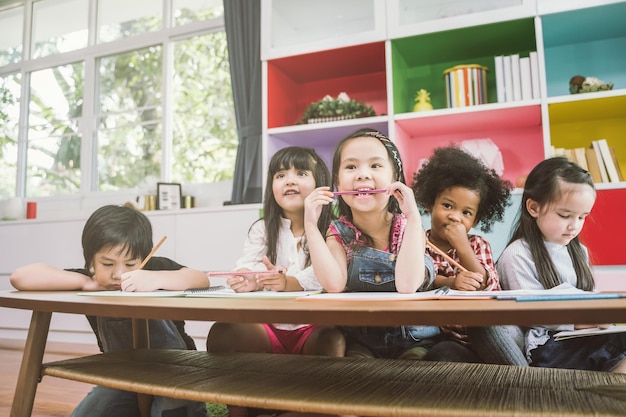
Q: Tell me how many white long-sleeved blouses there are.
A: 2